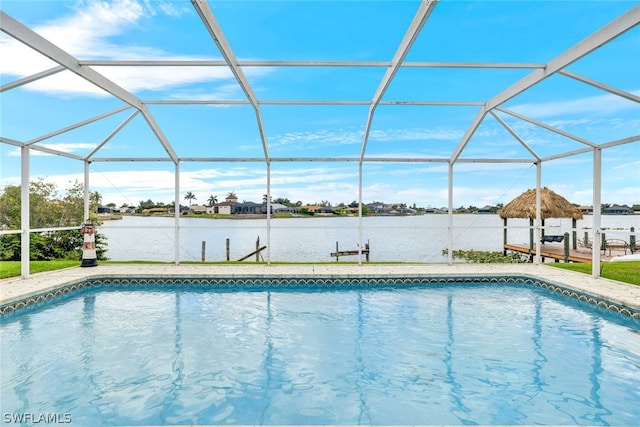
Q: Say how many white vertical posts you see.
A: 8